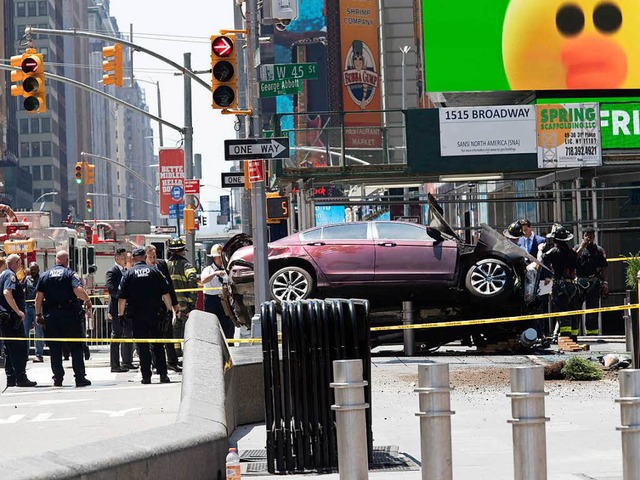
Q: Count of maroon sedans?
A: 1